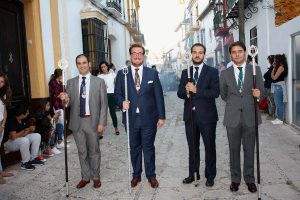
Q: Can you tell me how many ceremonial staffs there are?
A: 4